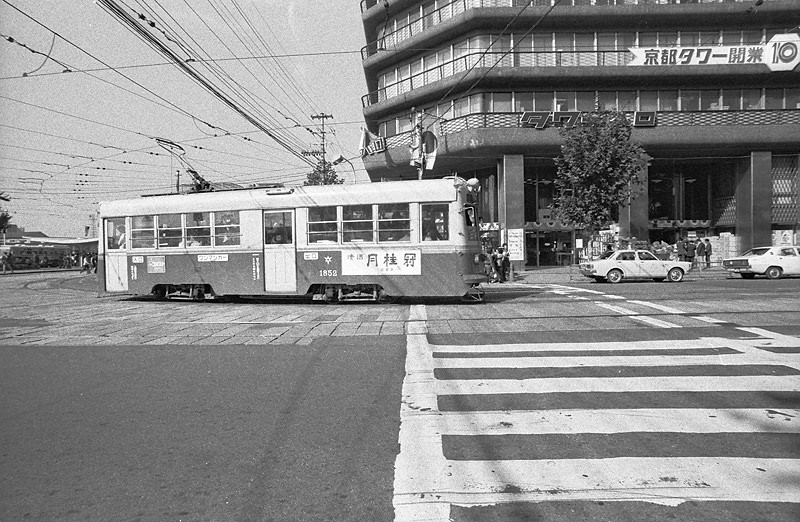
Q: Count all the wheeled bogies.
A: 2